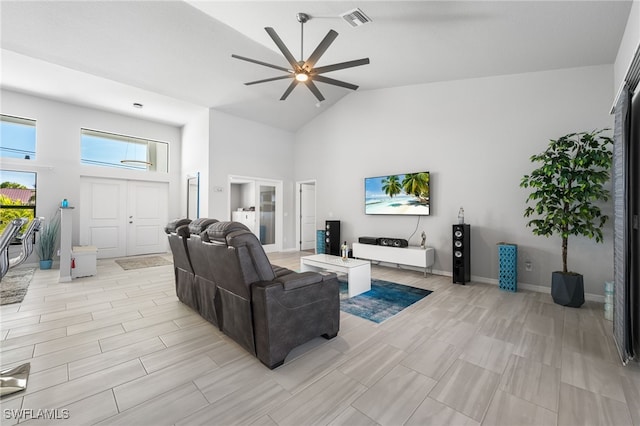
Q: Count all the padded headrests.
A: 3